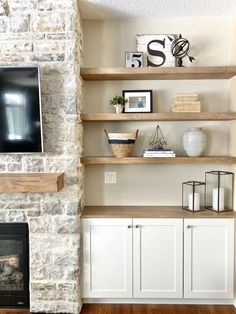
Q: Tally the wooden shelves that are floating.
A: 3